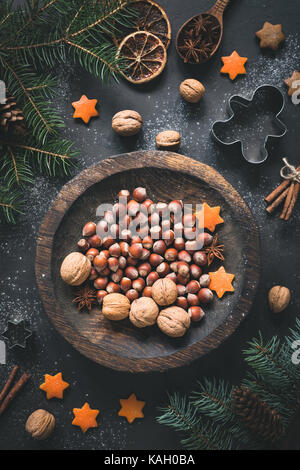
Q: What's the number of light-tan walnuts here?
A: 10